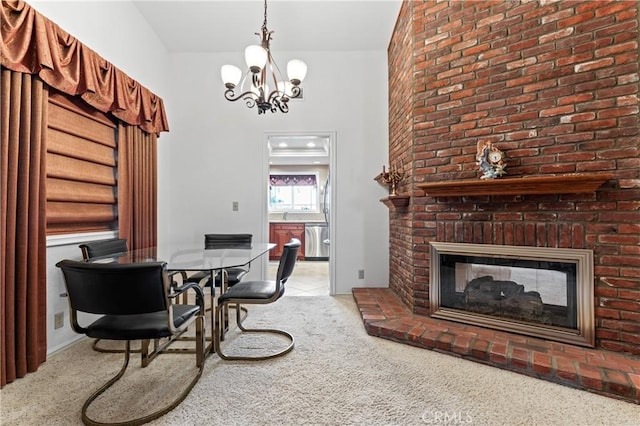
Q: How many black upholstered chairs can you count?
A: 4